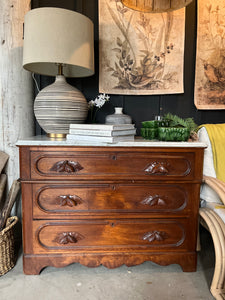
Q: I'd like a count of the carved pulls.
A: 6